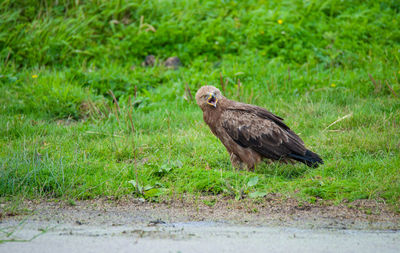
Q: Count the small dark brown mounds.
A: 2